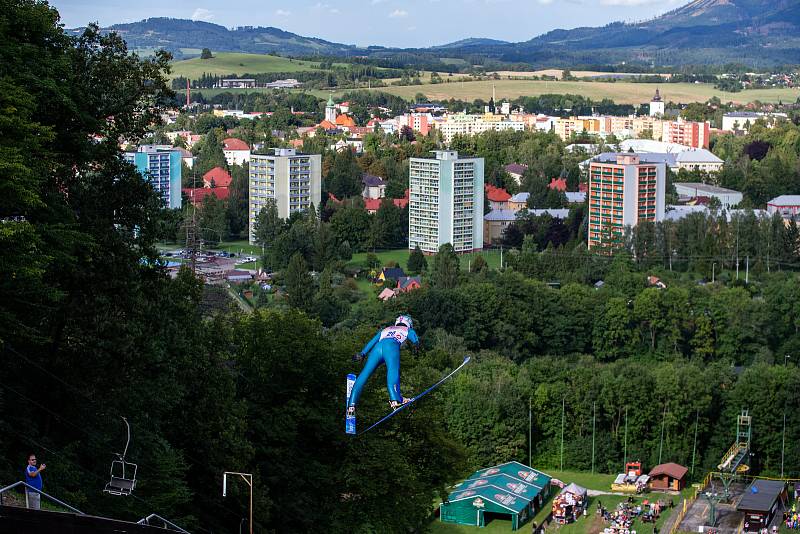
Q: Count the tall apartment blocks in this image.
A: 4